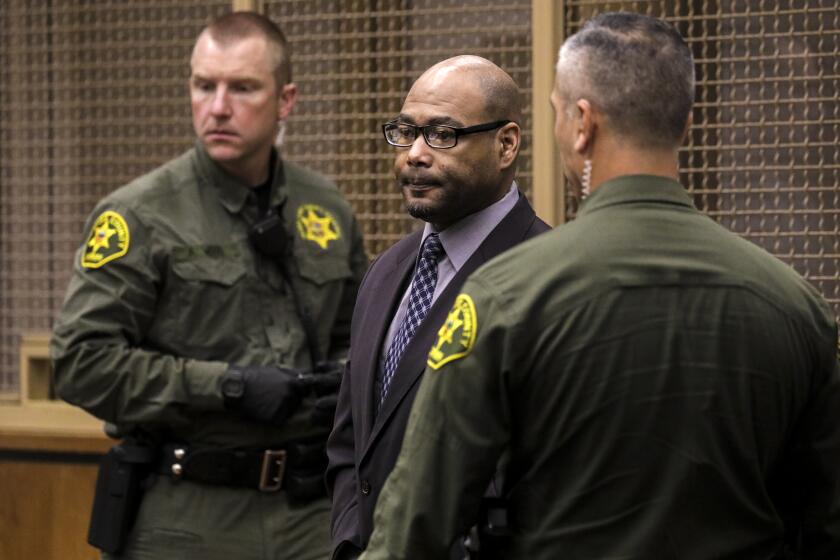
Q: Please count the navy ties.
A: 1